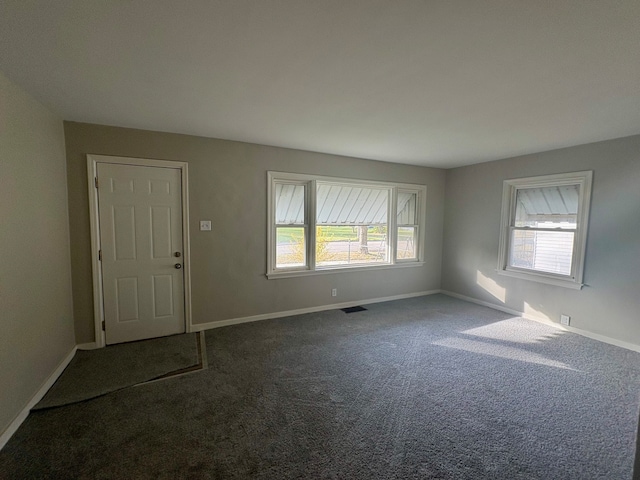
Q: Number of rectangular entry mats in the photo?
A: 1